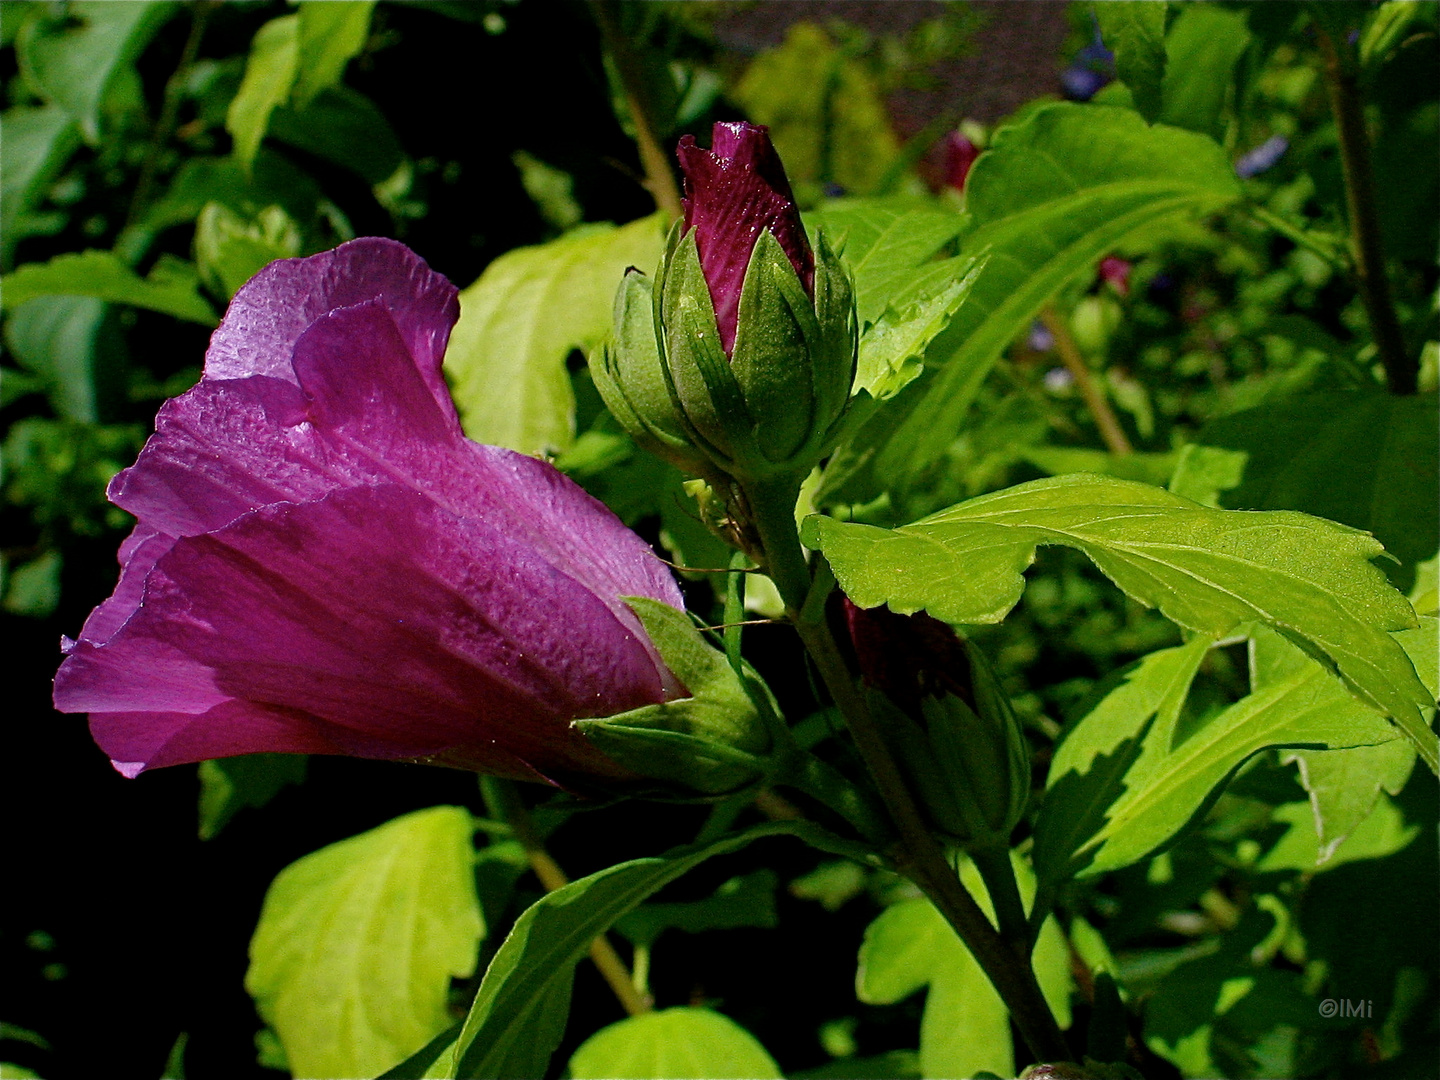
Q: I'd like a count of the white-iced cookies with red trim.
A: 0